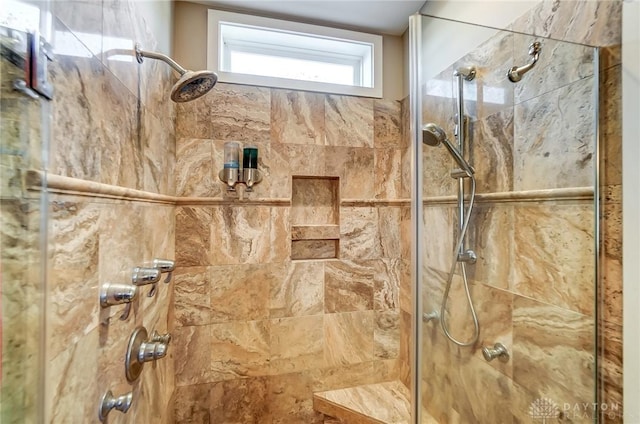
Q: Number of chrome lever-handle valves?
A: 3